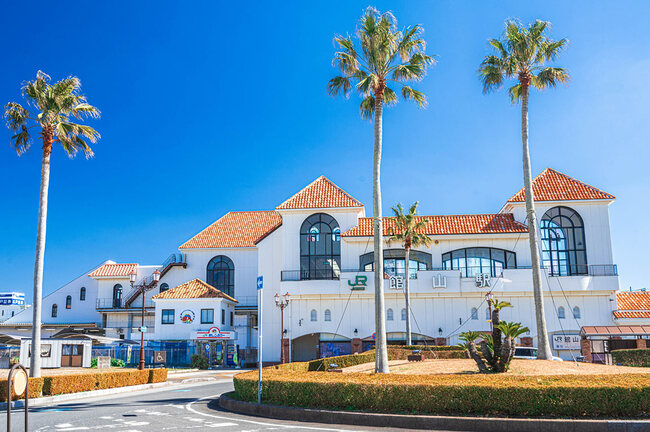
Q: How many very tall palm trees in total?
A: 3